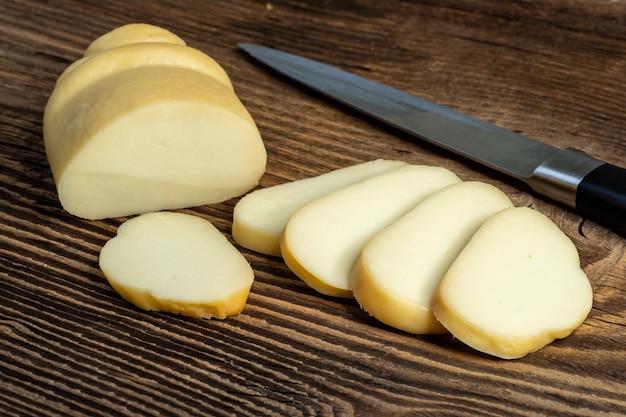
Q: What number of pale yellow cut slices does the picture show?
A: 5